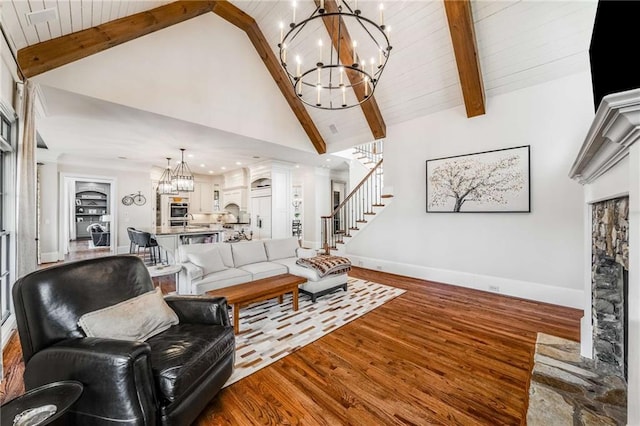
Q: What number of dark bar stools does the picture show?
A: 3